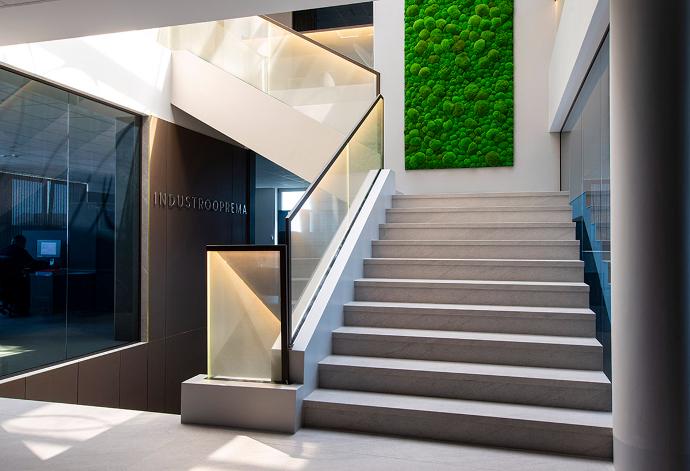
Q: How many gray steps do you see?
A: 10